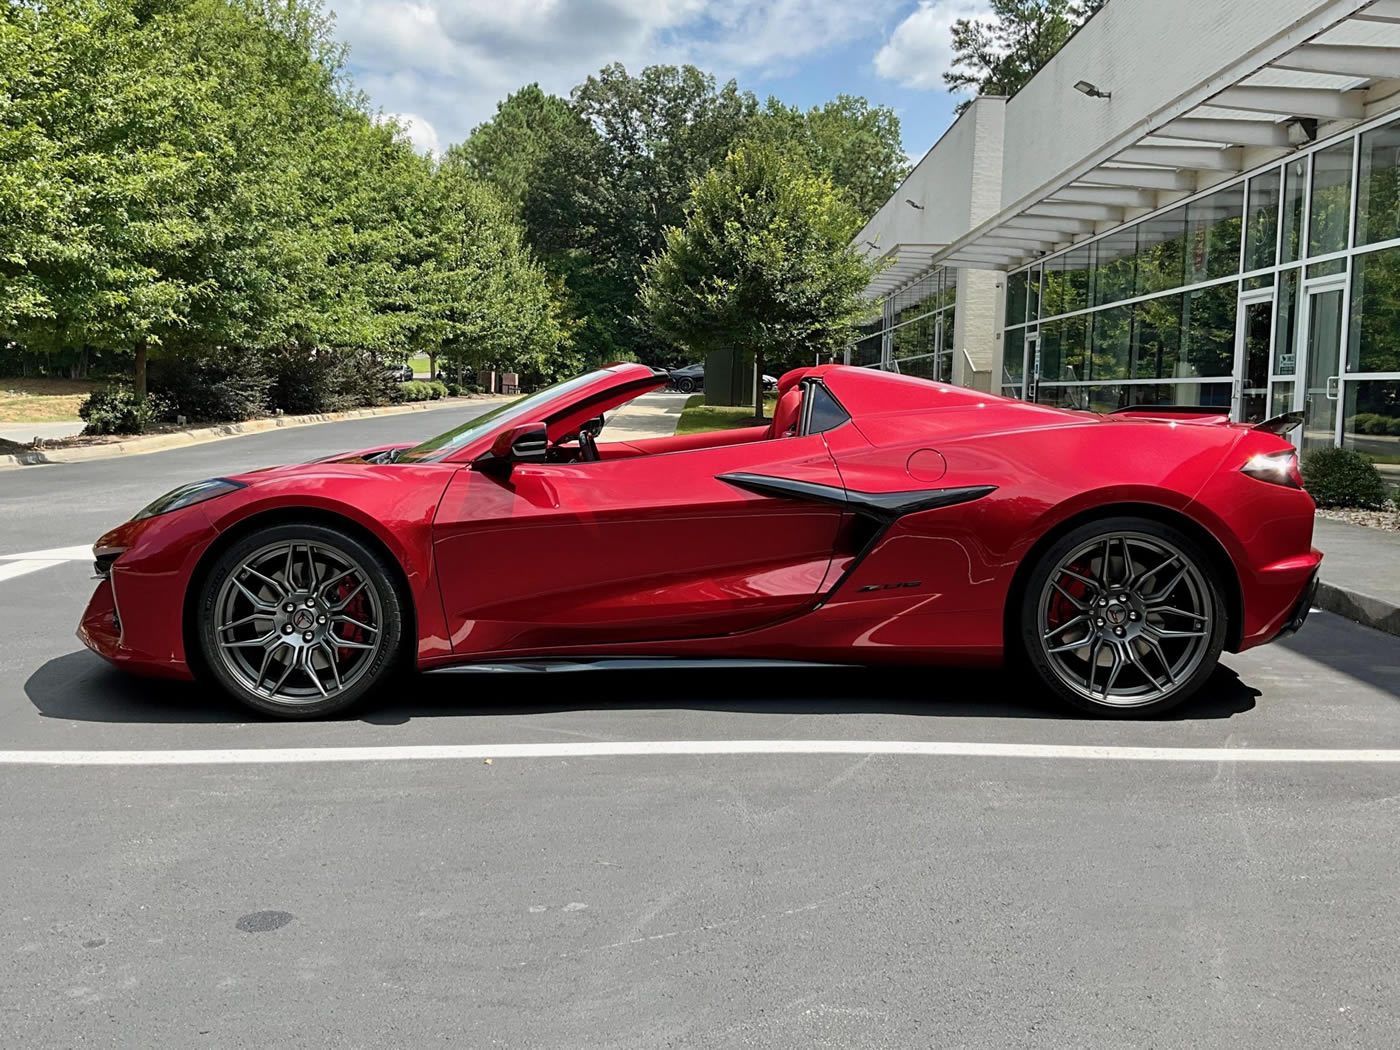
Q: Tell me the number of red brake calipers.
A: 2